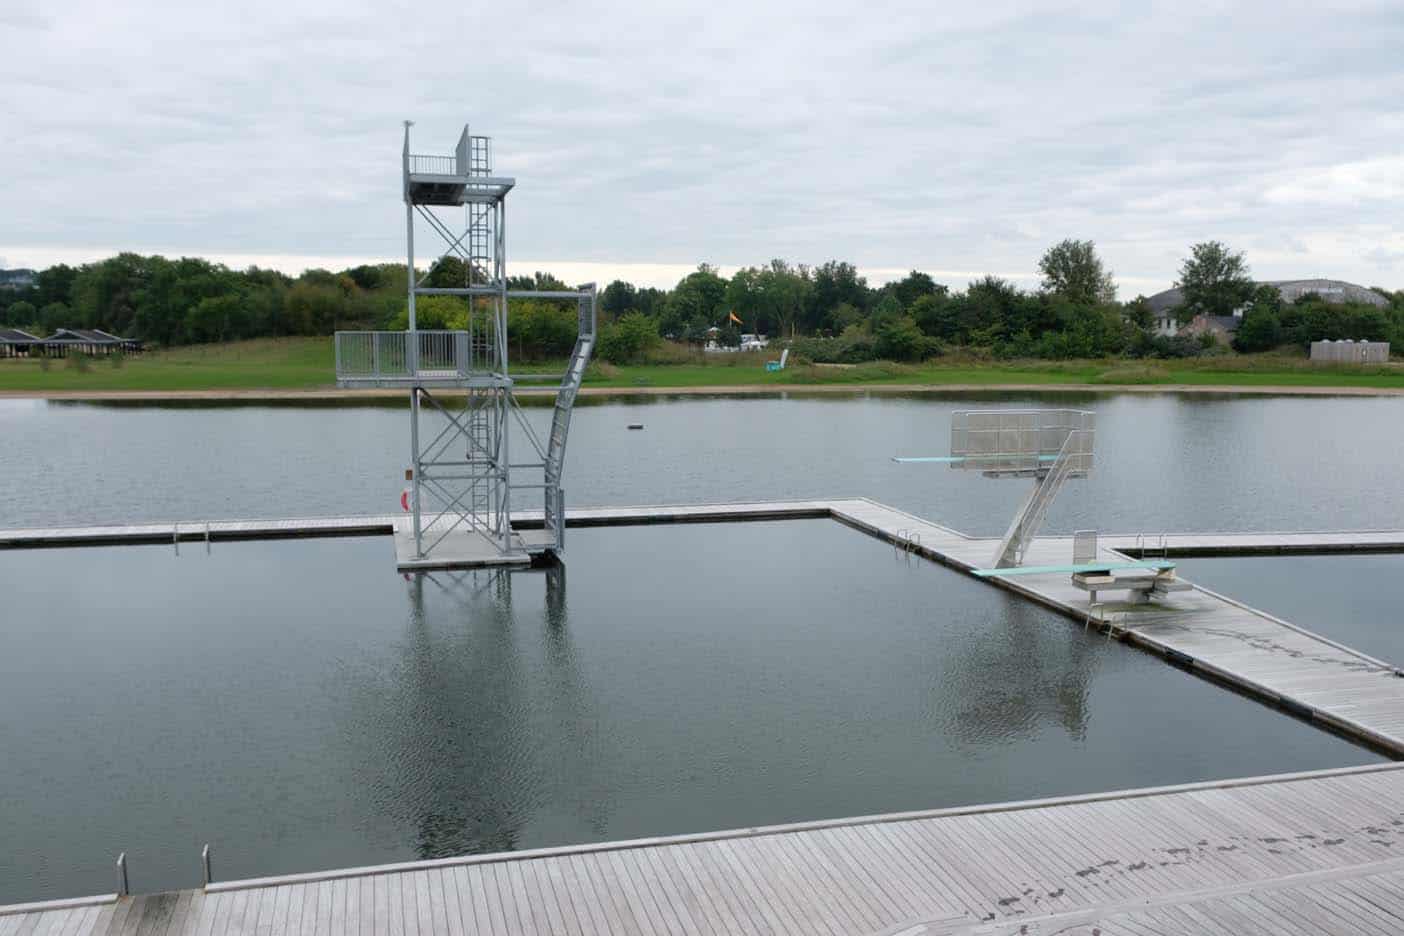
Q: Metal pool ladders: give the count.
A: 5